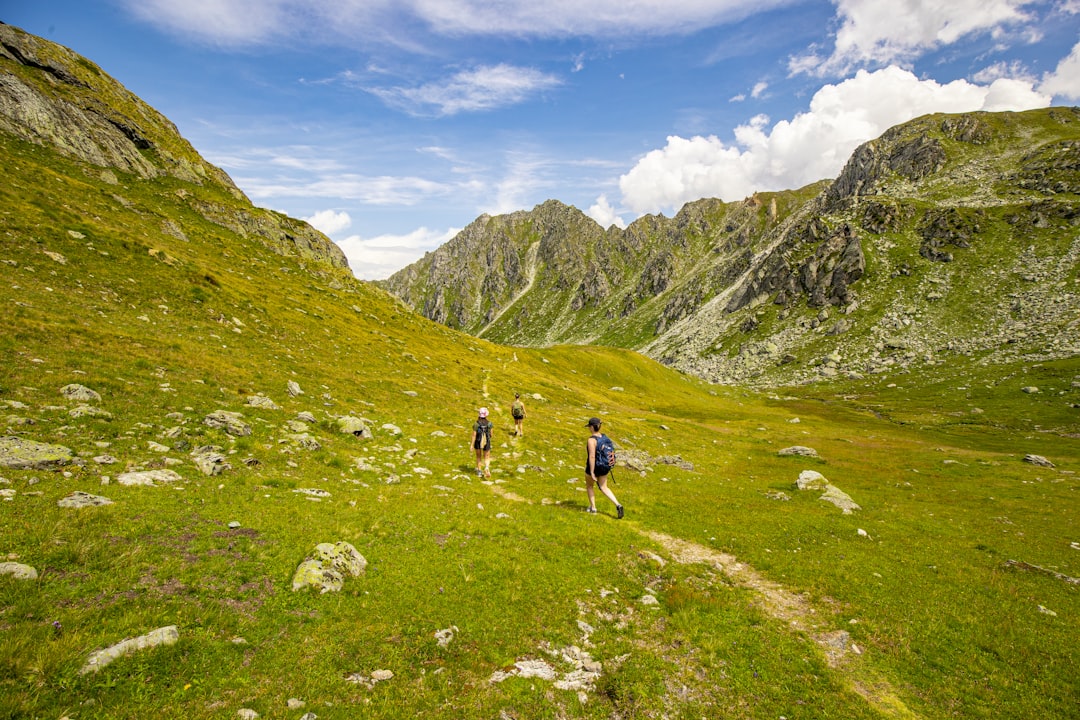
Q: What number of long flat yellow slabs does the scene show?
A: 0